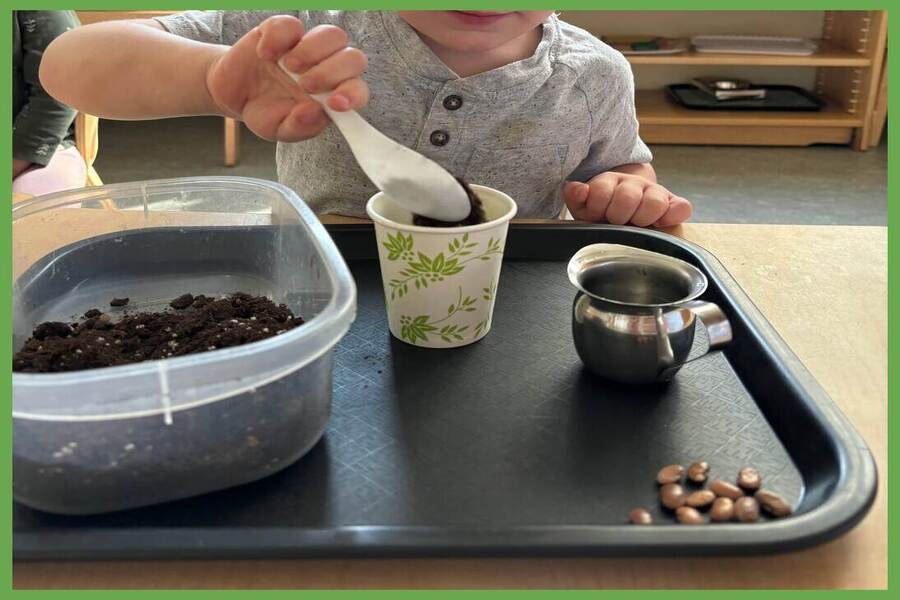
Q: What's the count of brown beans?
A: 11